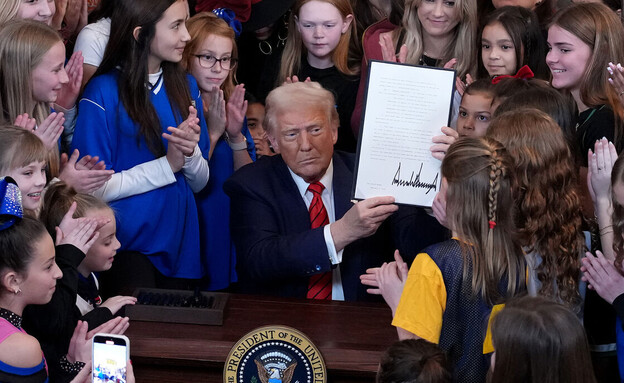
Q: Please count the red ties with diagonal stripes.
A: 1